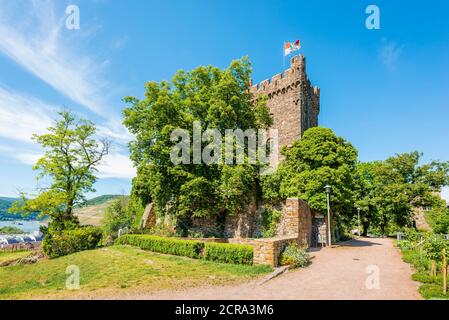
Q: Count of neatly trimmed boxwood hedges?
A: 2